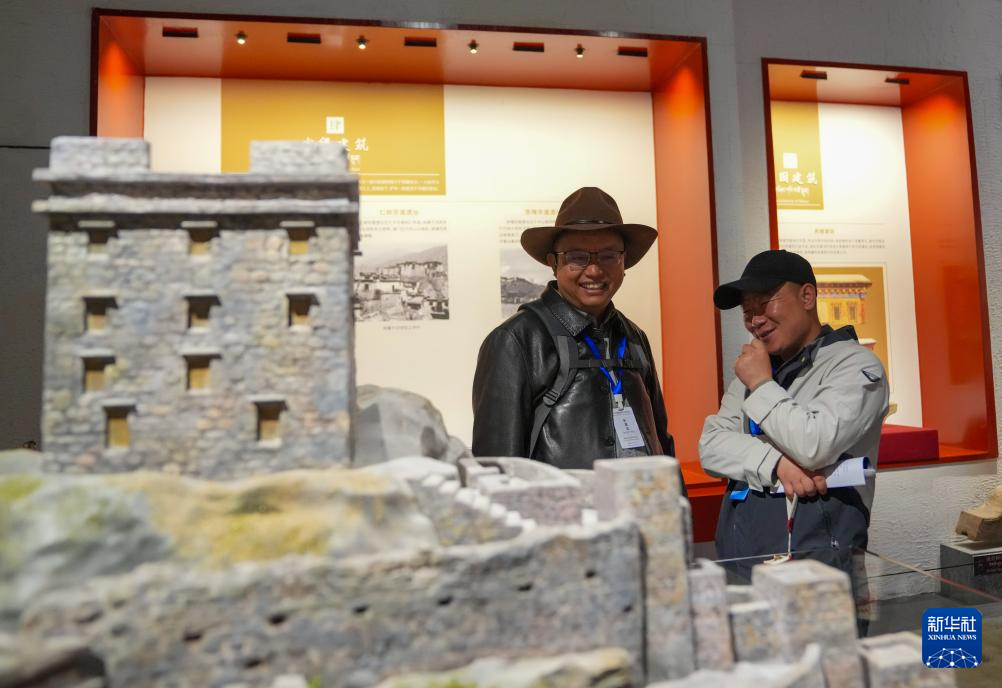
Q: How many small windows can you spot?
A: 10